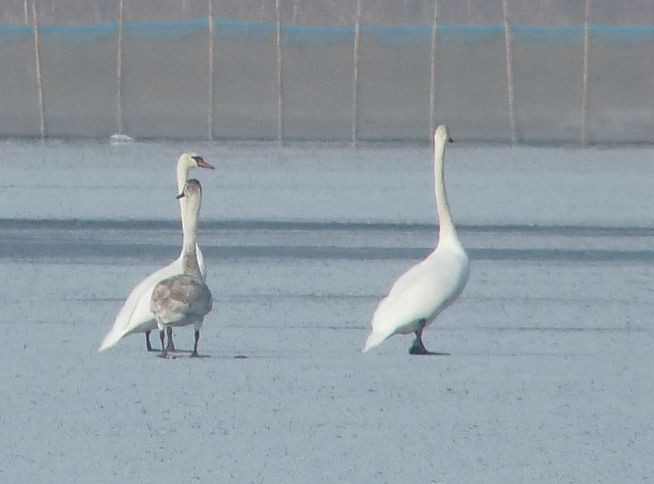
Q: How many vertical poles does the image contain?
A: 8